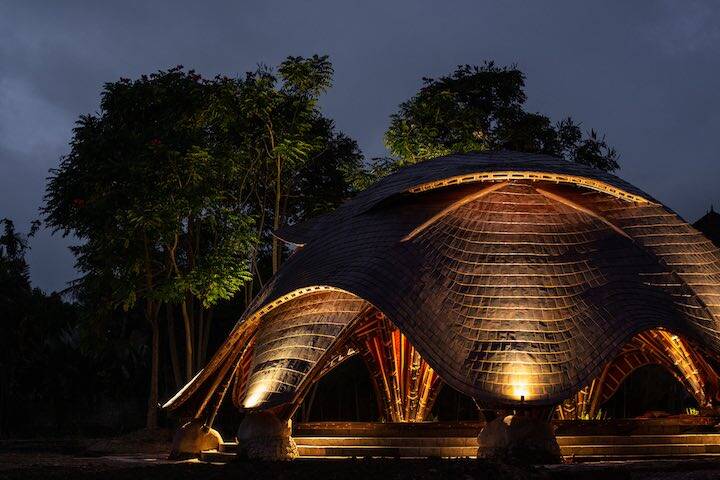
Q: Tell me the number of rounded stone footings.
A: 3